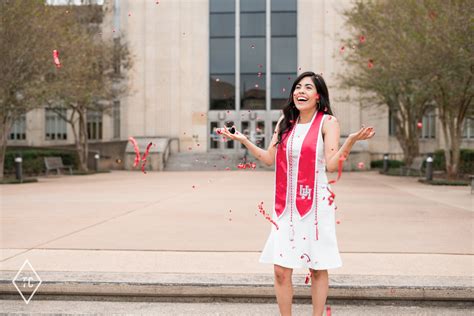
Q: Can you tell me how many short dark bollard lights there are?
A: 4